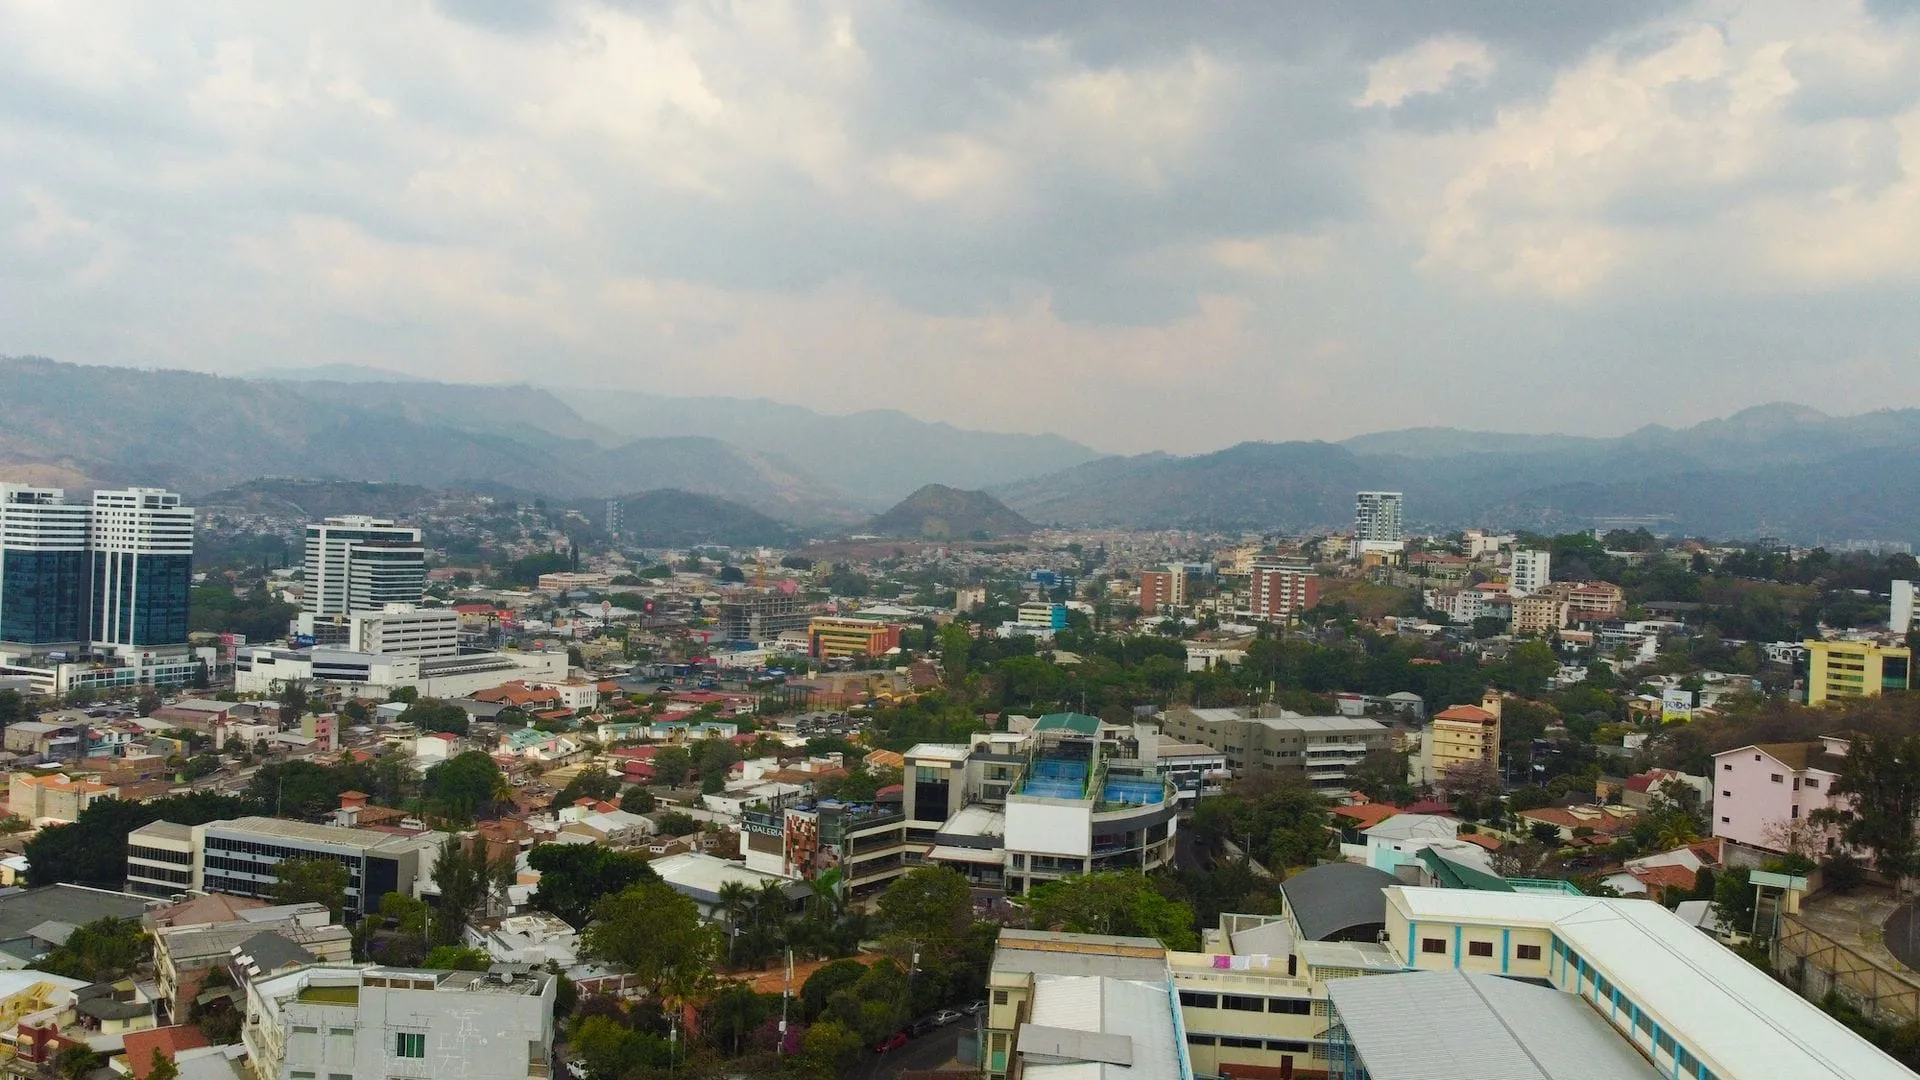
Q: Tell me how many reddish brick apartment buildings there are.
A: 2